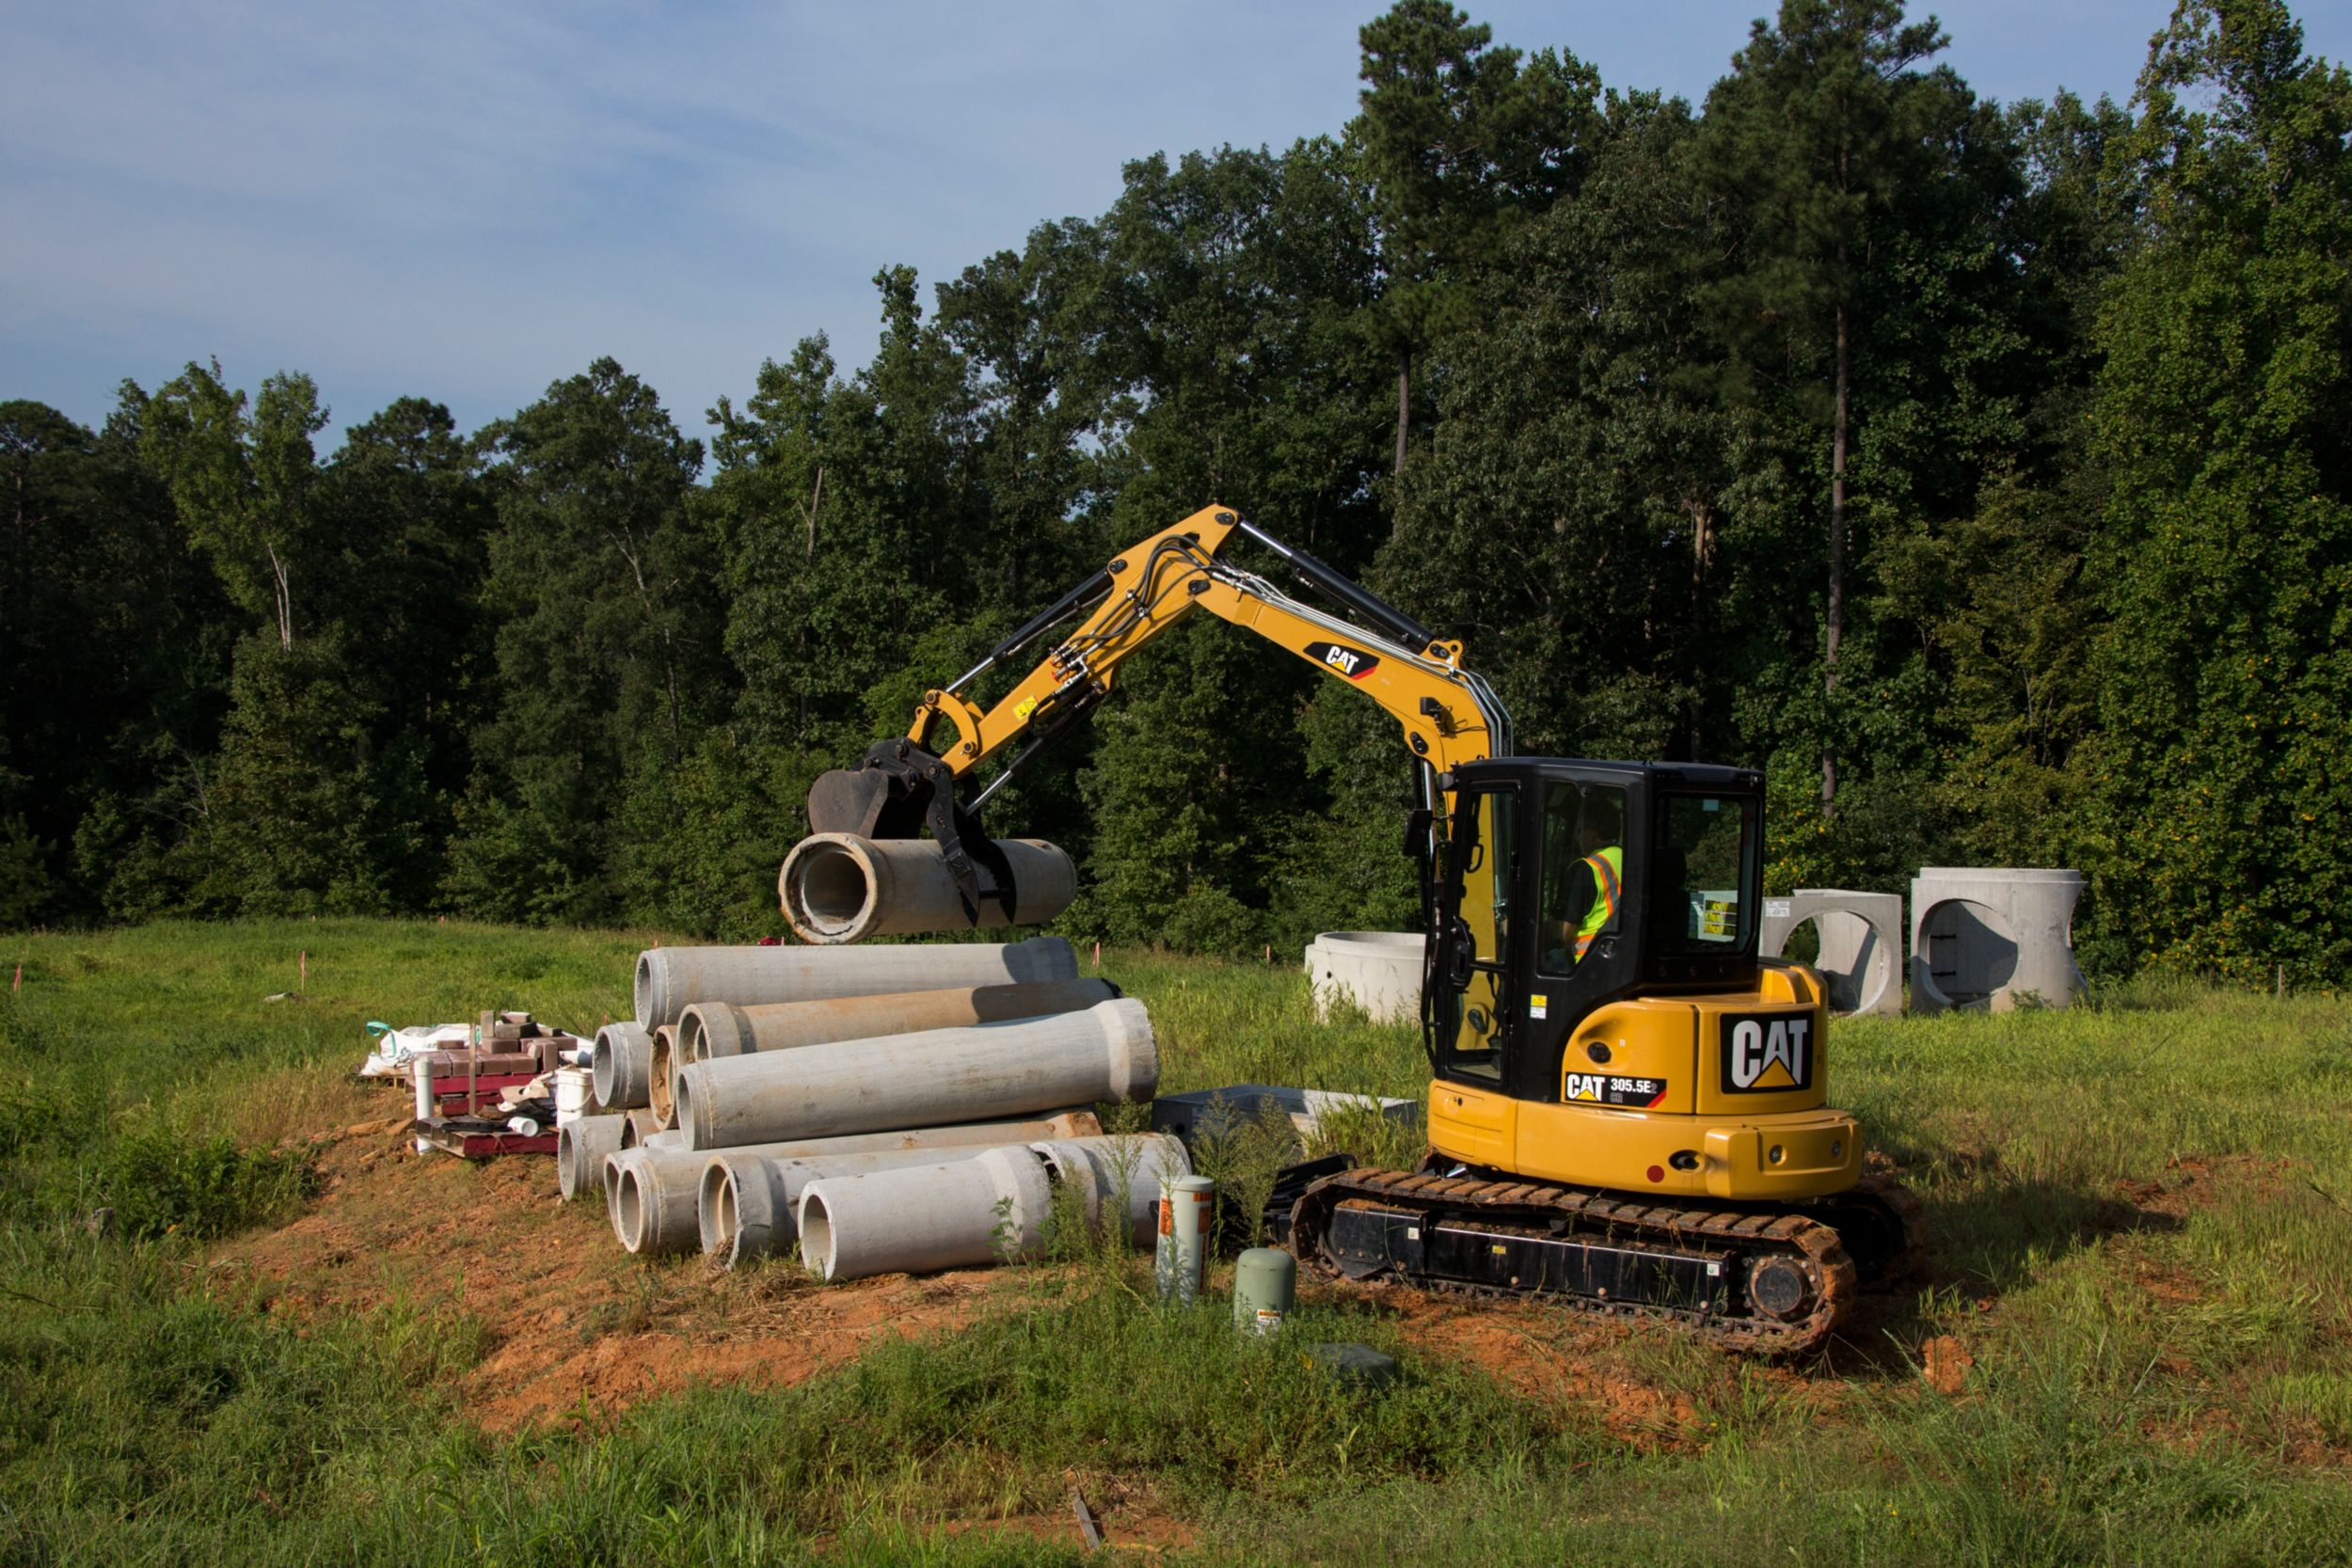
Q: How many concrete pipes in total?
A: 14